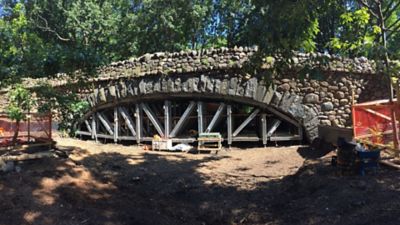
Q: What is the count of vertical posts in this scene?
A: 7